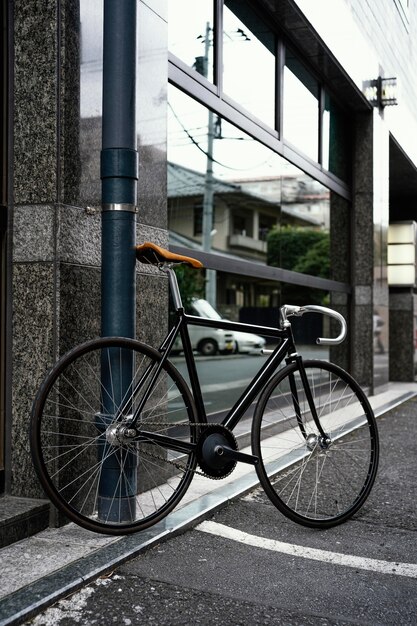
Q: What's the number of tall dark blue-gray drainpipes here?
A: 1